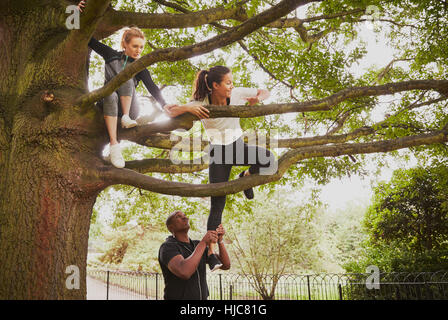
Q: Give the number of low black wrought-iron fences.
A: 1